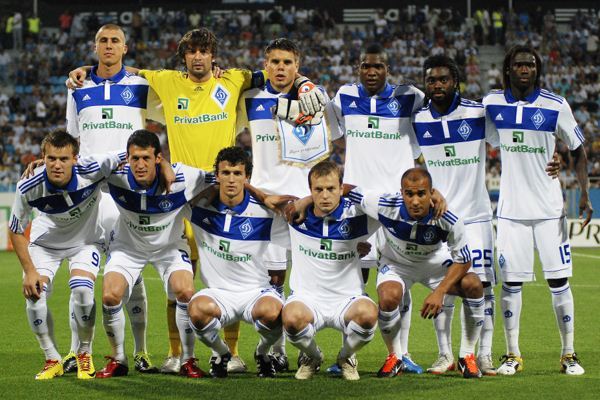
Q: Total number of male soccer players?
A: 11